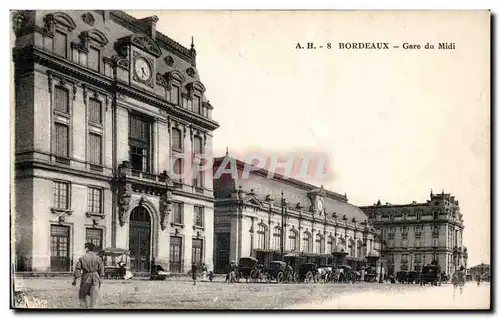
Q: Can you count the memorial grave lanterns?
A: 0